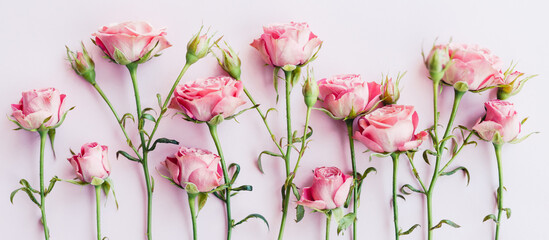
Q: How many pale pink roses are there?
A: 11